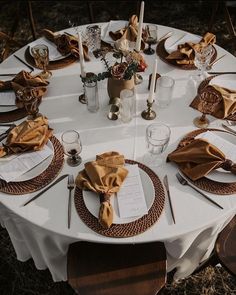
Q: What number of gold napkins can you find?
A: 8